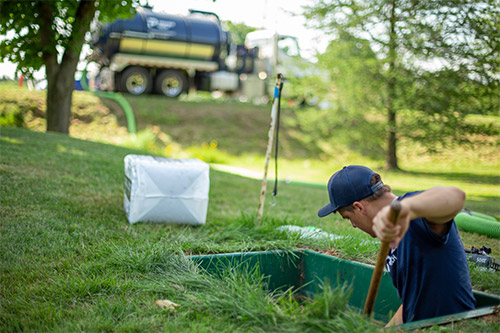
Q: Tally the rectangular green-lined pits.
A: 1